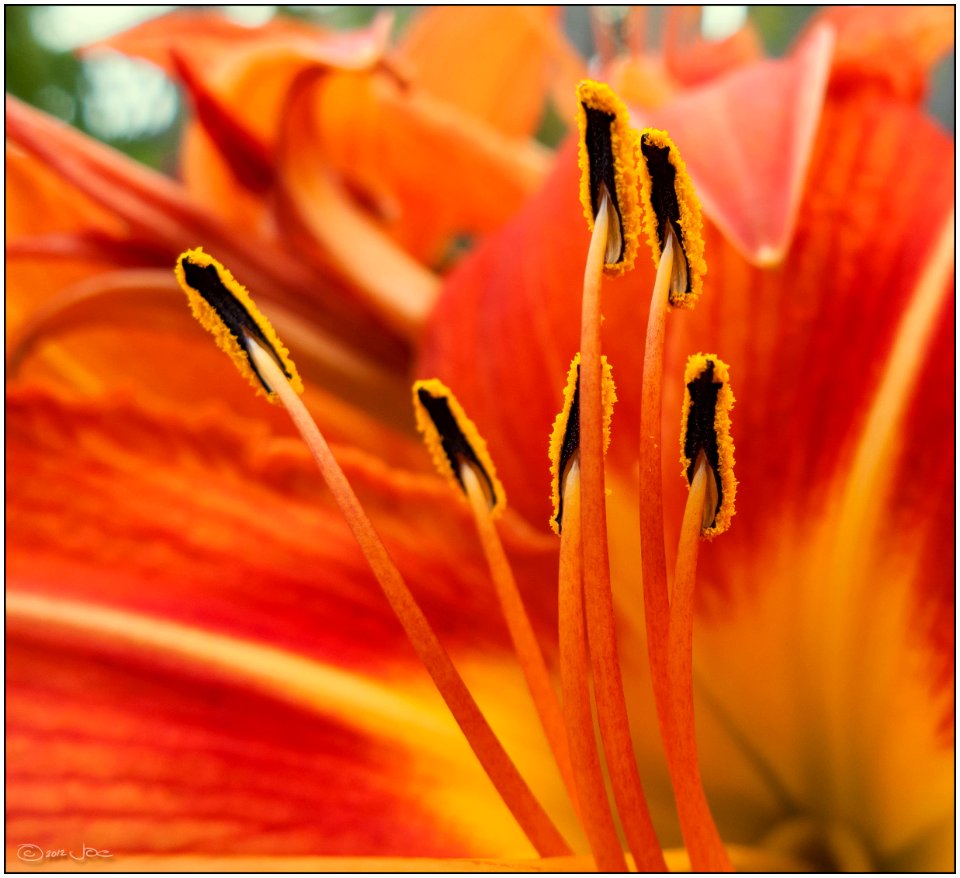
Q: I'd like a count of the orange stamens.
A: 6